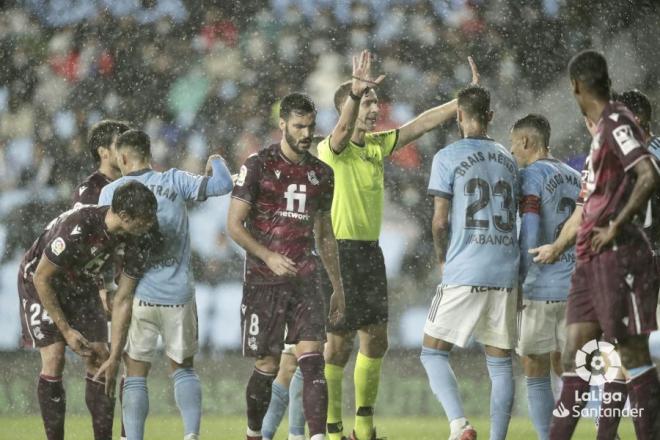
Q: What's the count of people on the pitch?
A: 11